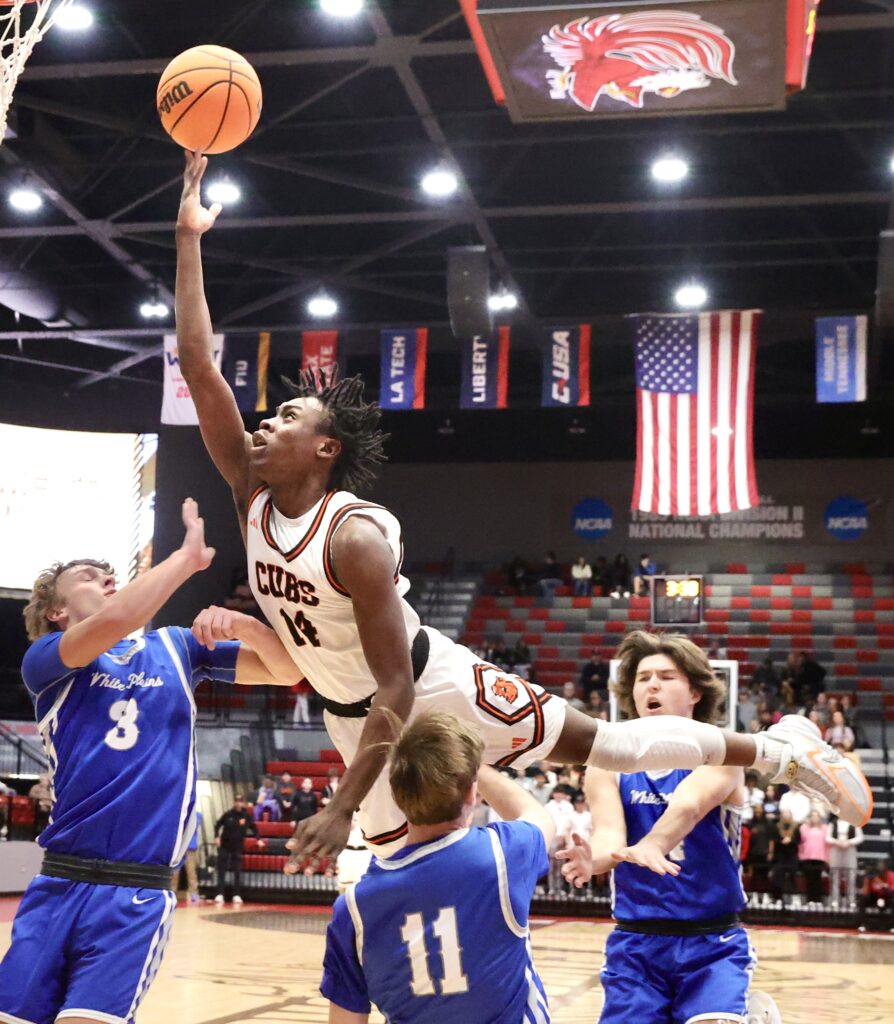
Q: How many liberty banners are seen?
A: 1